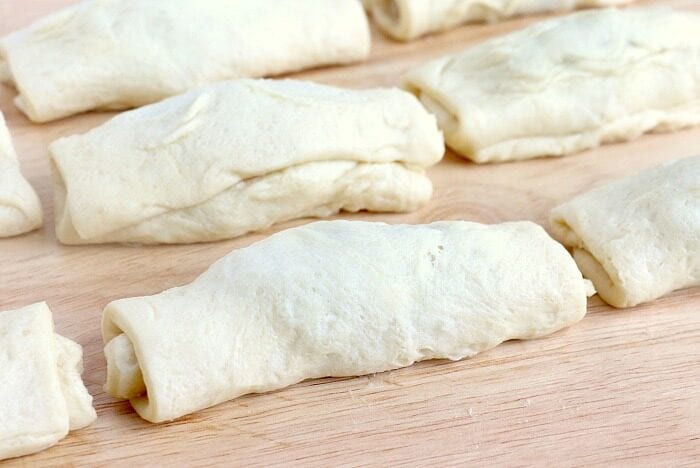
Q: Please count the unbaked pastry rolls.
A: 8